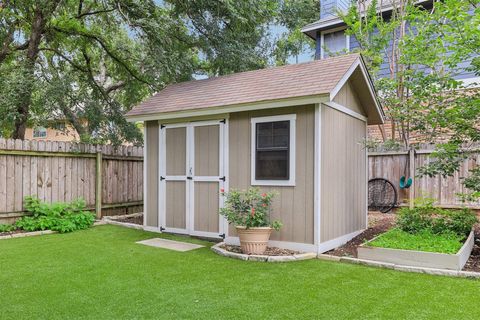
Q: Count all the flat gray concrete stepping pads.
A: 1